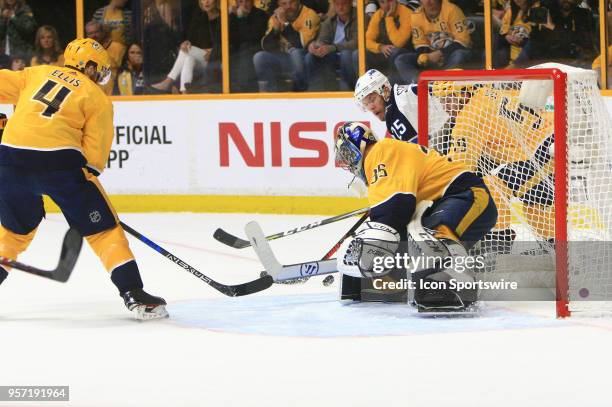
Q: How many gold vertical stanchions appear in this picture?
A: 5